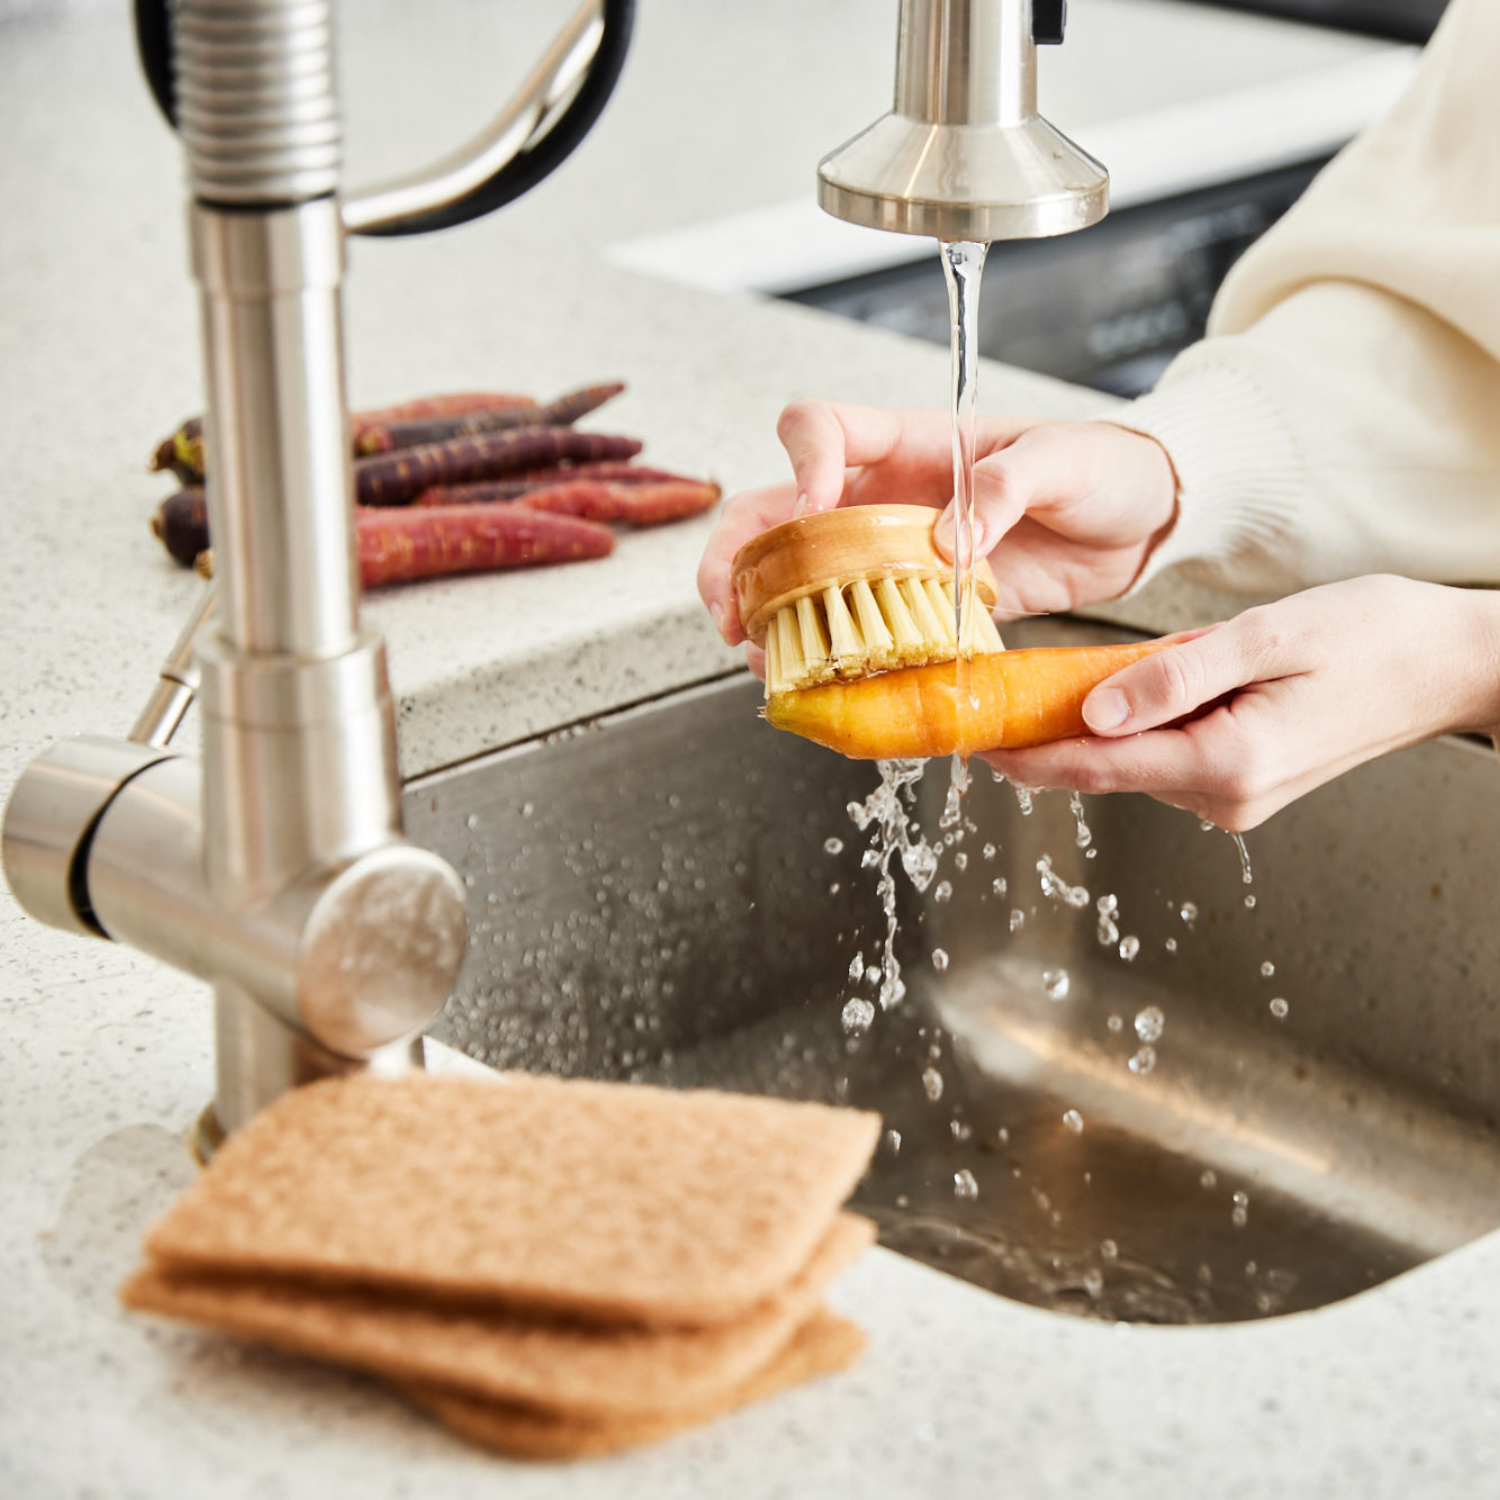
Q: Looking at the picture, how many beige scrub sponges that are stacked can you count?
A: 3